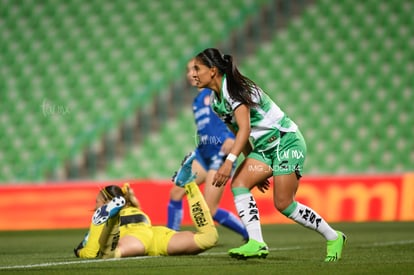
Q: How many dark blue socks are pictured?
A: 2